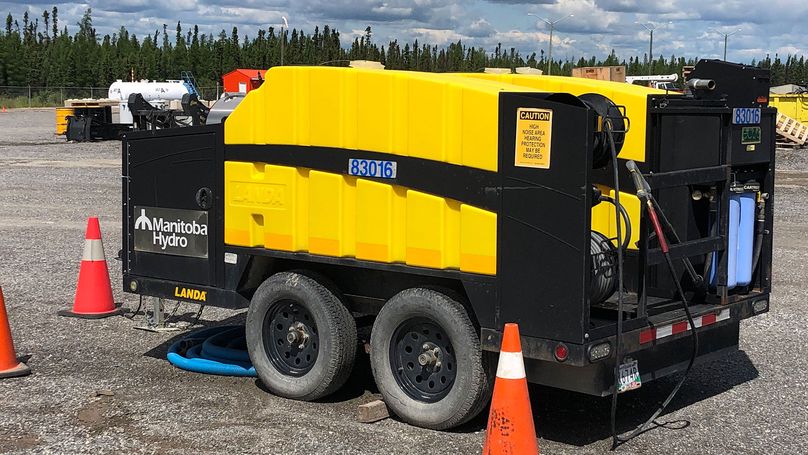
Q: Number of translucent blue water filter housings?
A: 2